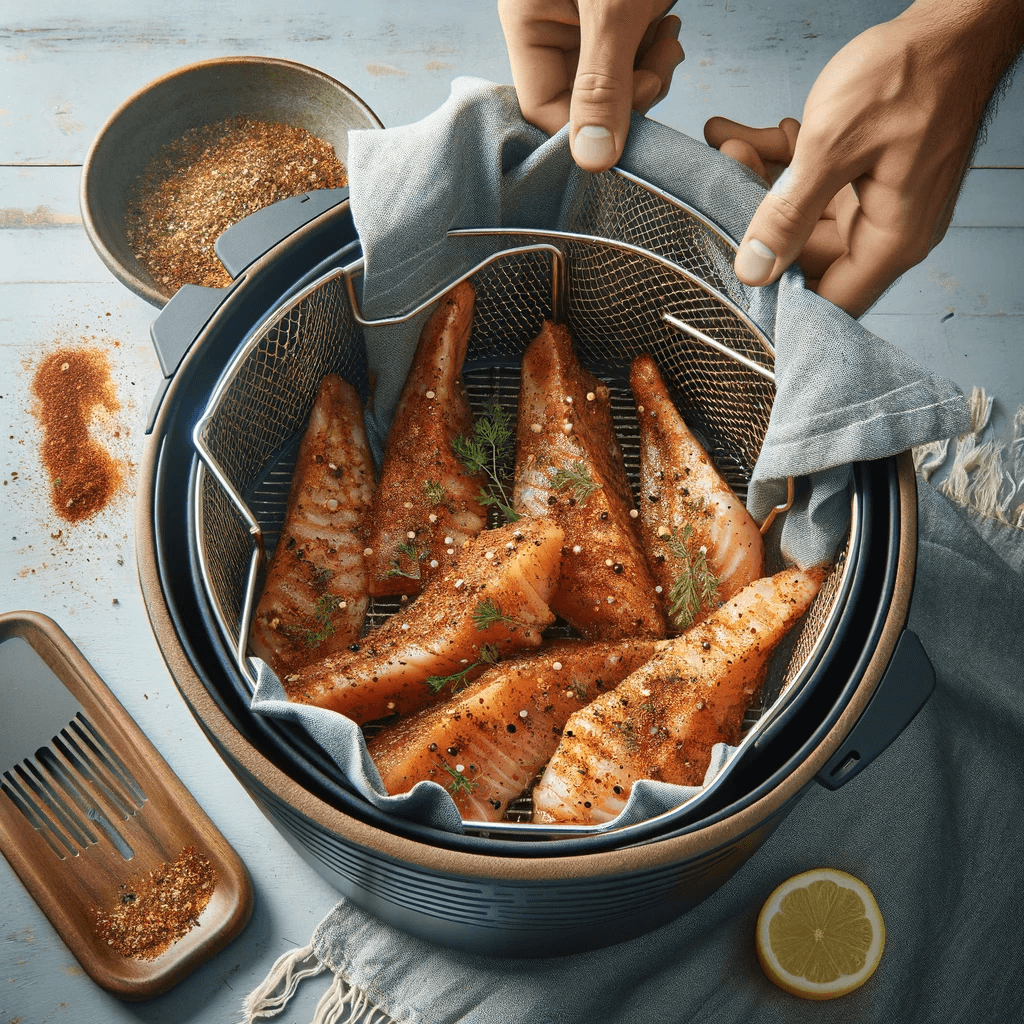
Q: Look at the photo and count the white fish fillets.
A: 7